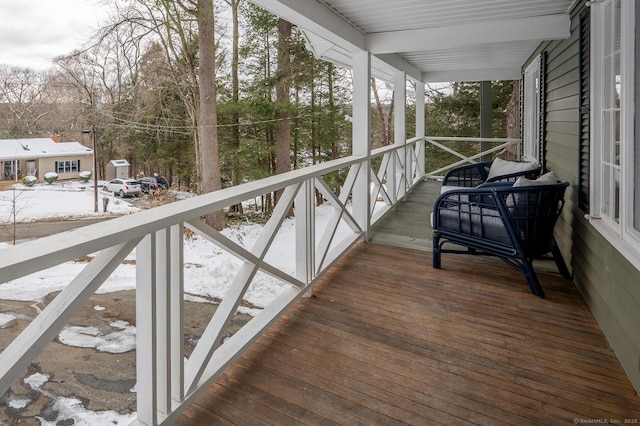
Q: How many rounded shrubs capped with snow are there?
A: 3